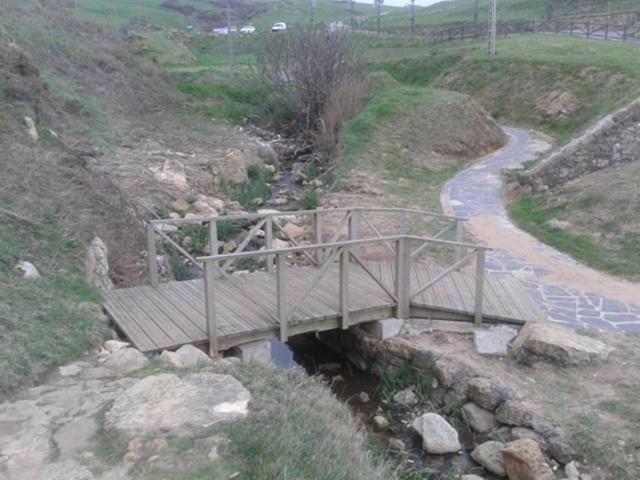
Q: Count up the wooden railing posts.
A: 12